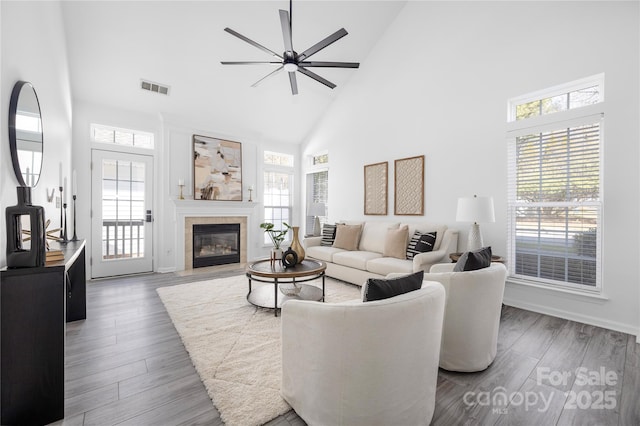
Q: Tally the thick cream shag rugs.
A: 1